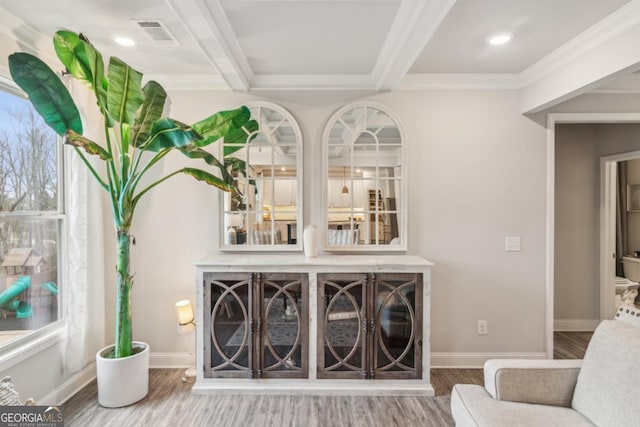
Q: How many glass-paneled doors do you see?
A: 4